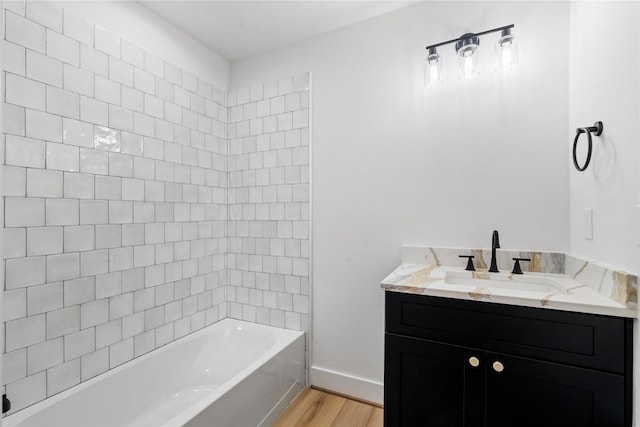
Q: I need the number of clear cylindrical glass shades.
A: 3